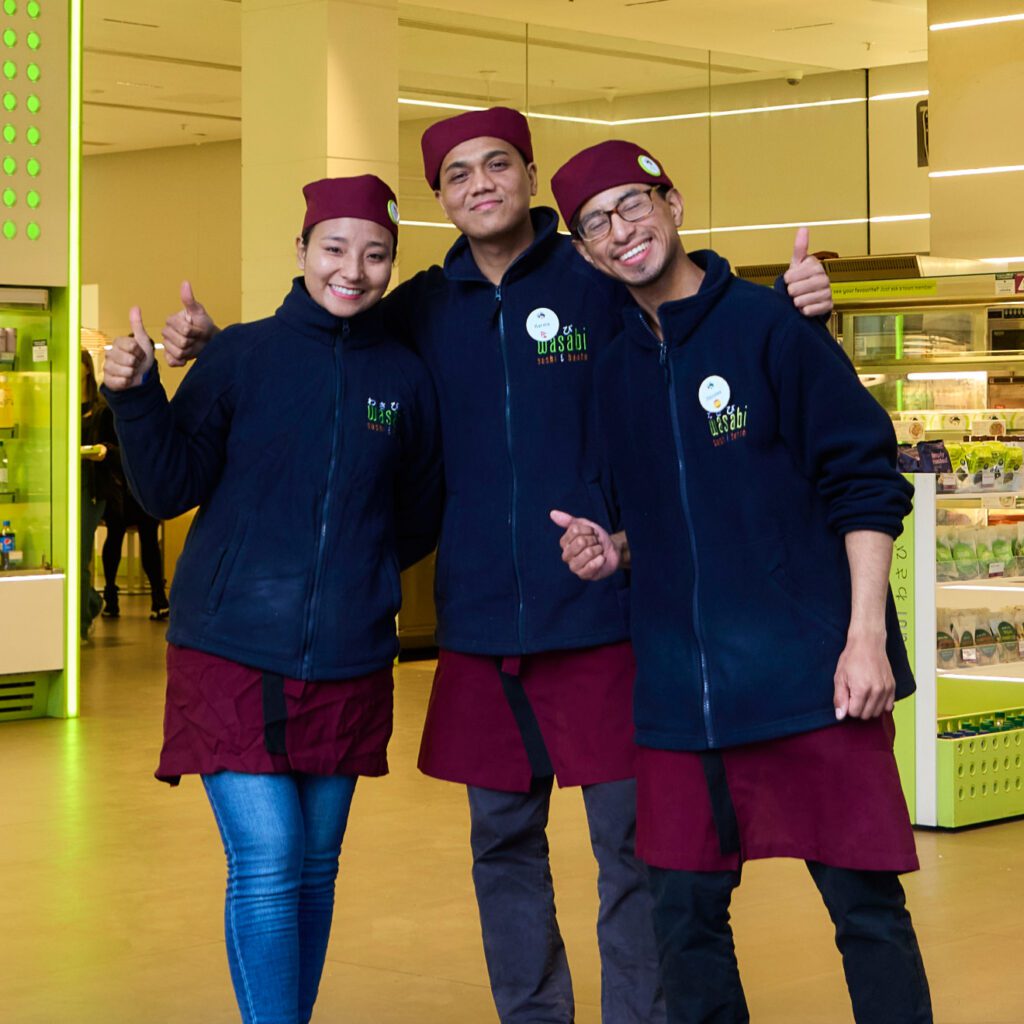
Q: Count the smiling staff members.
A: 3